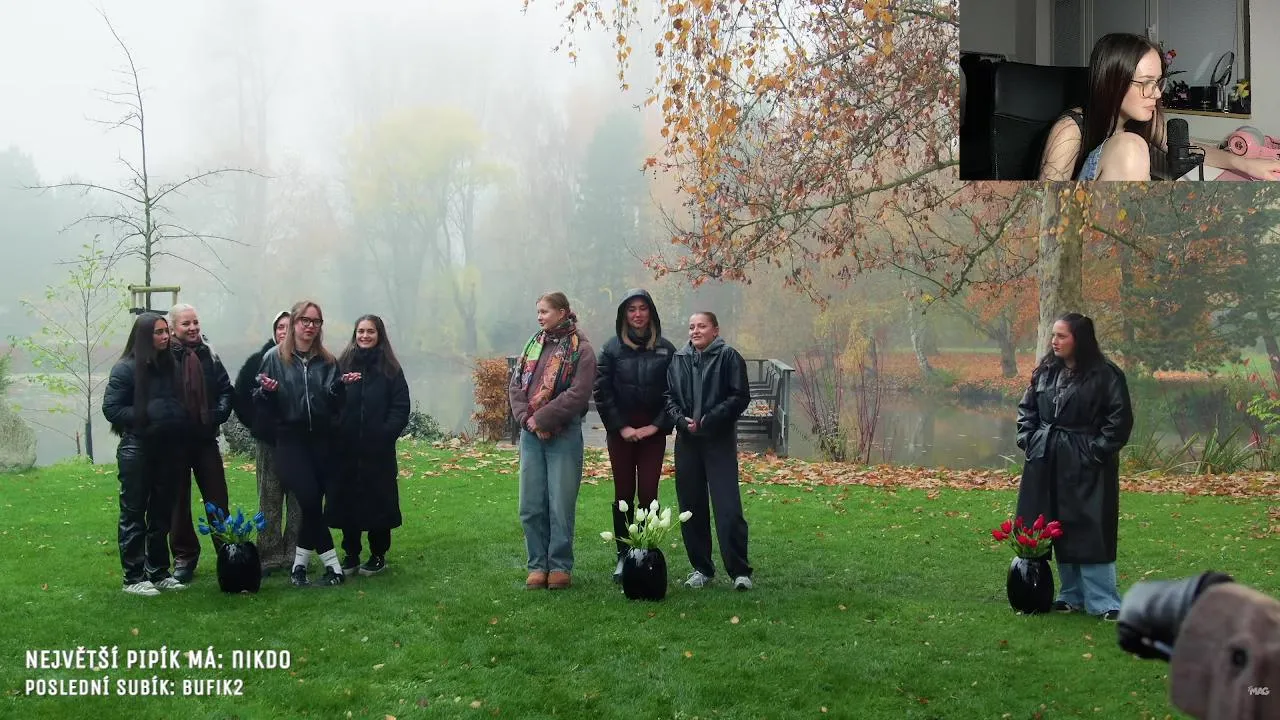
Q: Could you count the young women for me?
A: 10